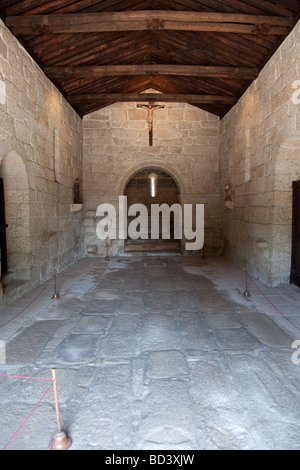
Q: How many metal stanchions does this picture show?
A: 5